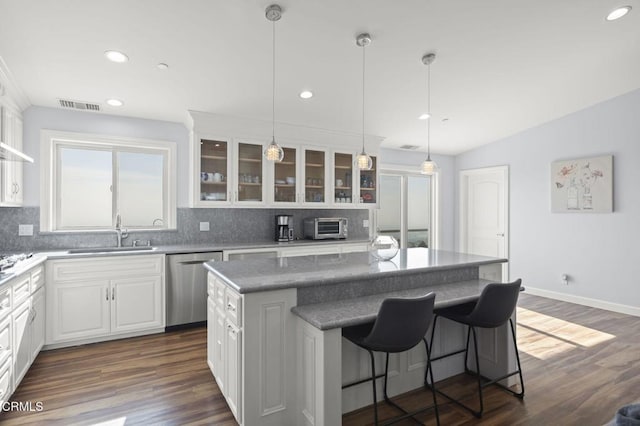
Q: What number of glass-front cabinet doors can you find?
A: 6